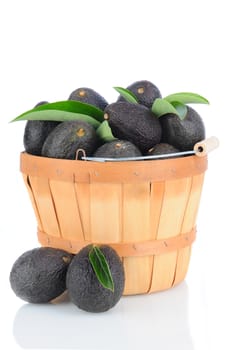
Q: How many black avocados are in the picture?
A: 10